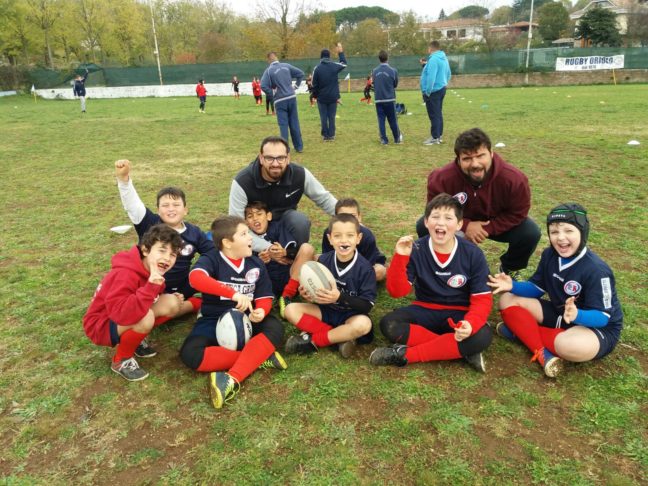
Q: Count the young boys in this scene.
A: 8